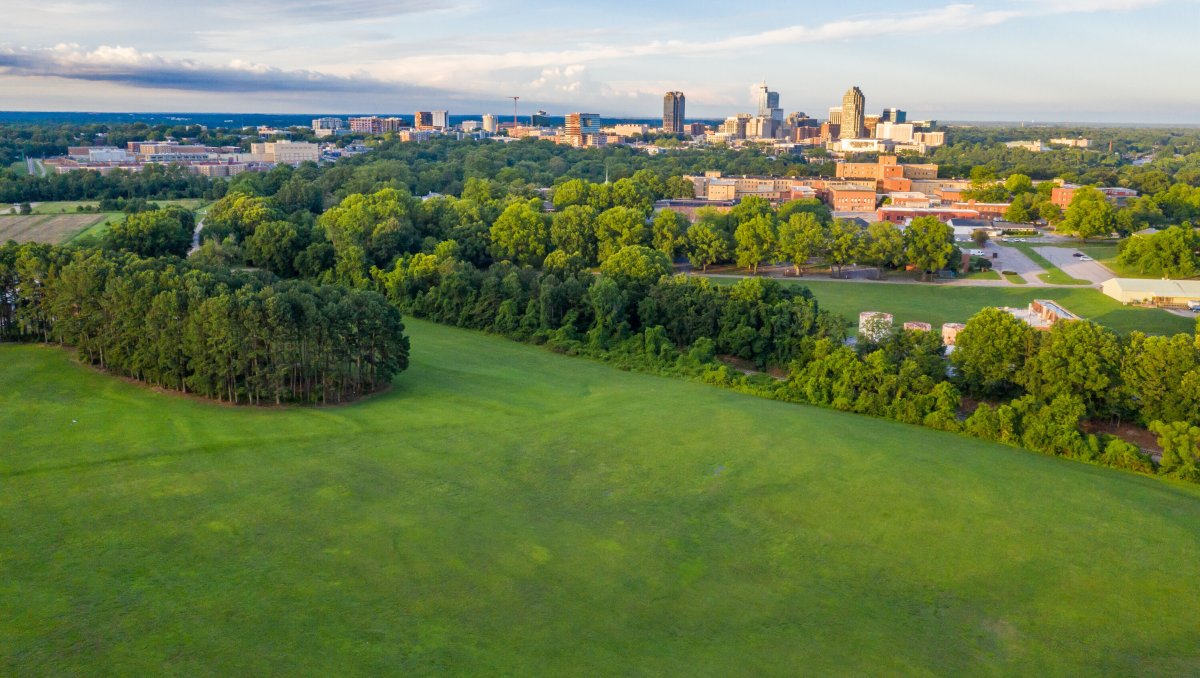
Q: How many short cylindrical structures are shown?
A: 3